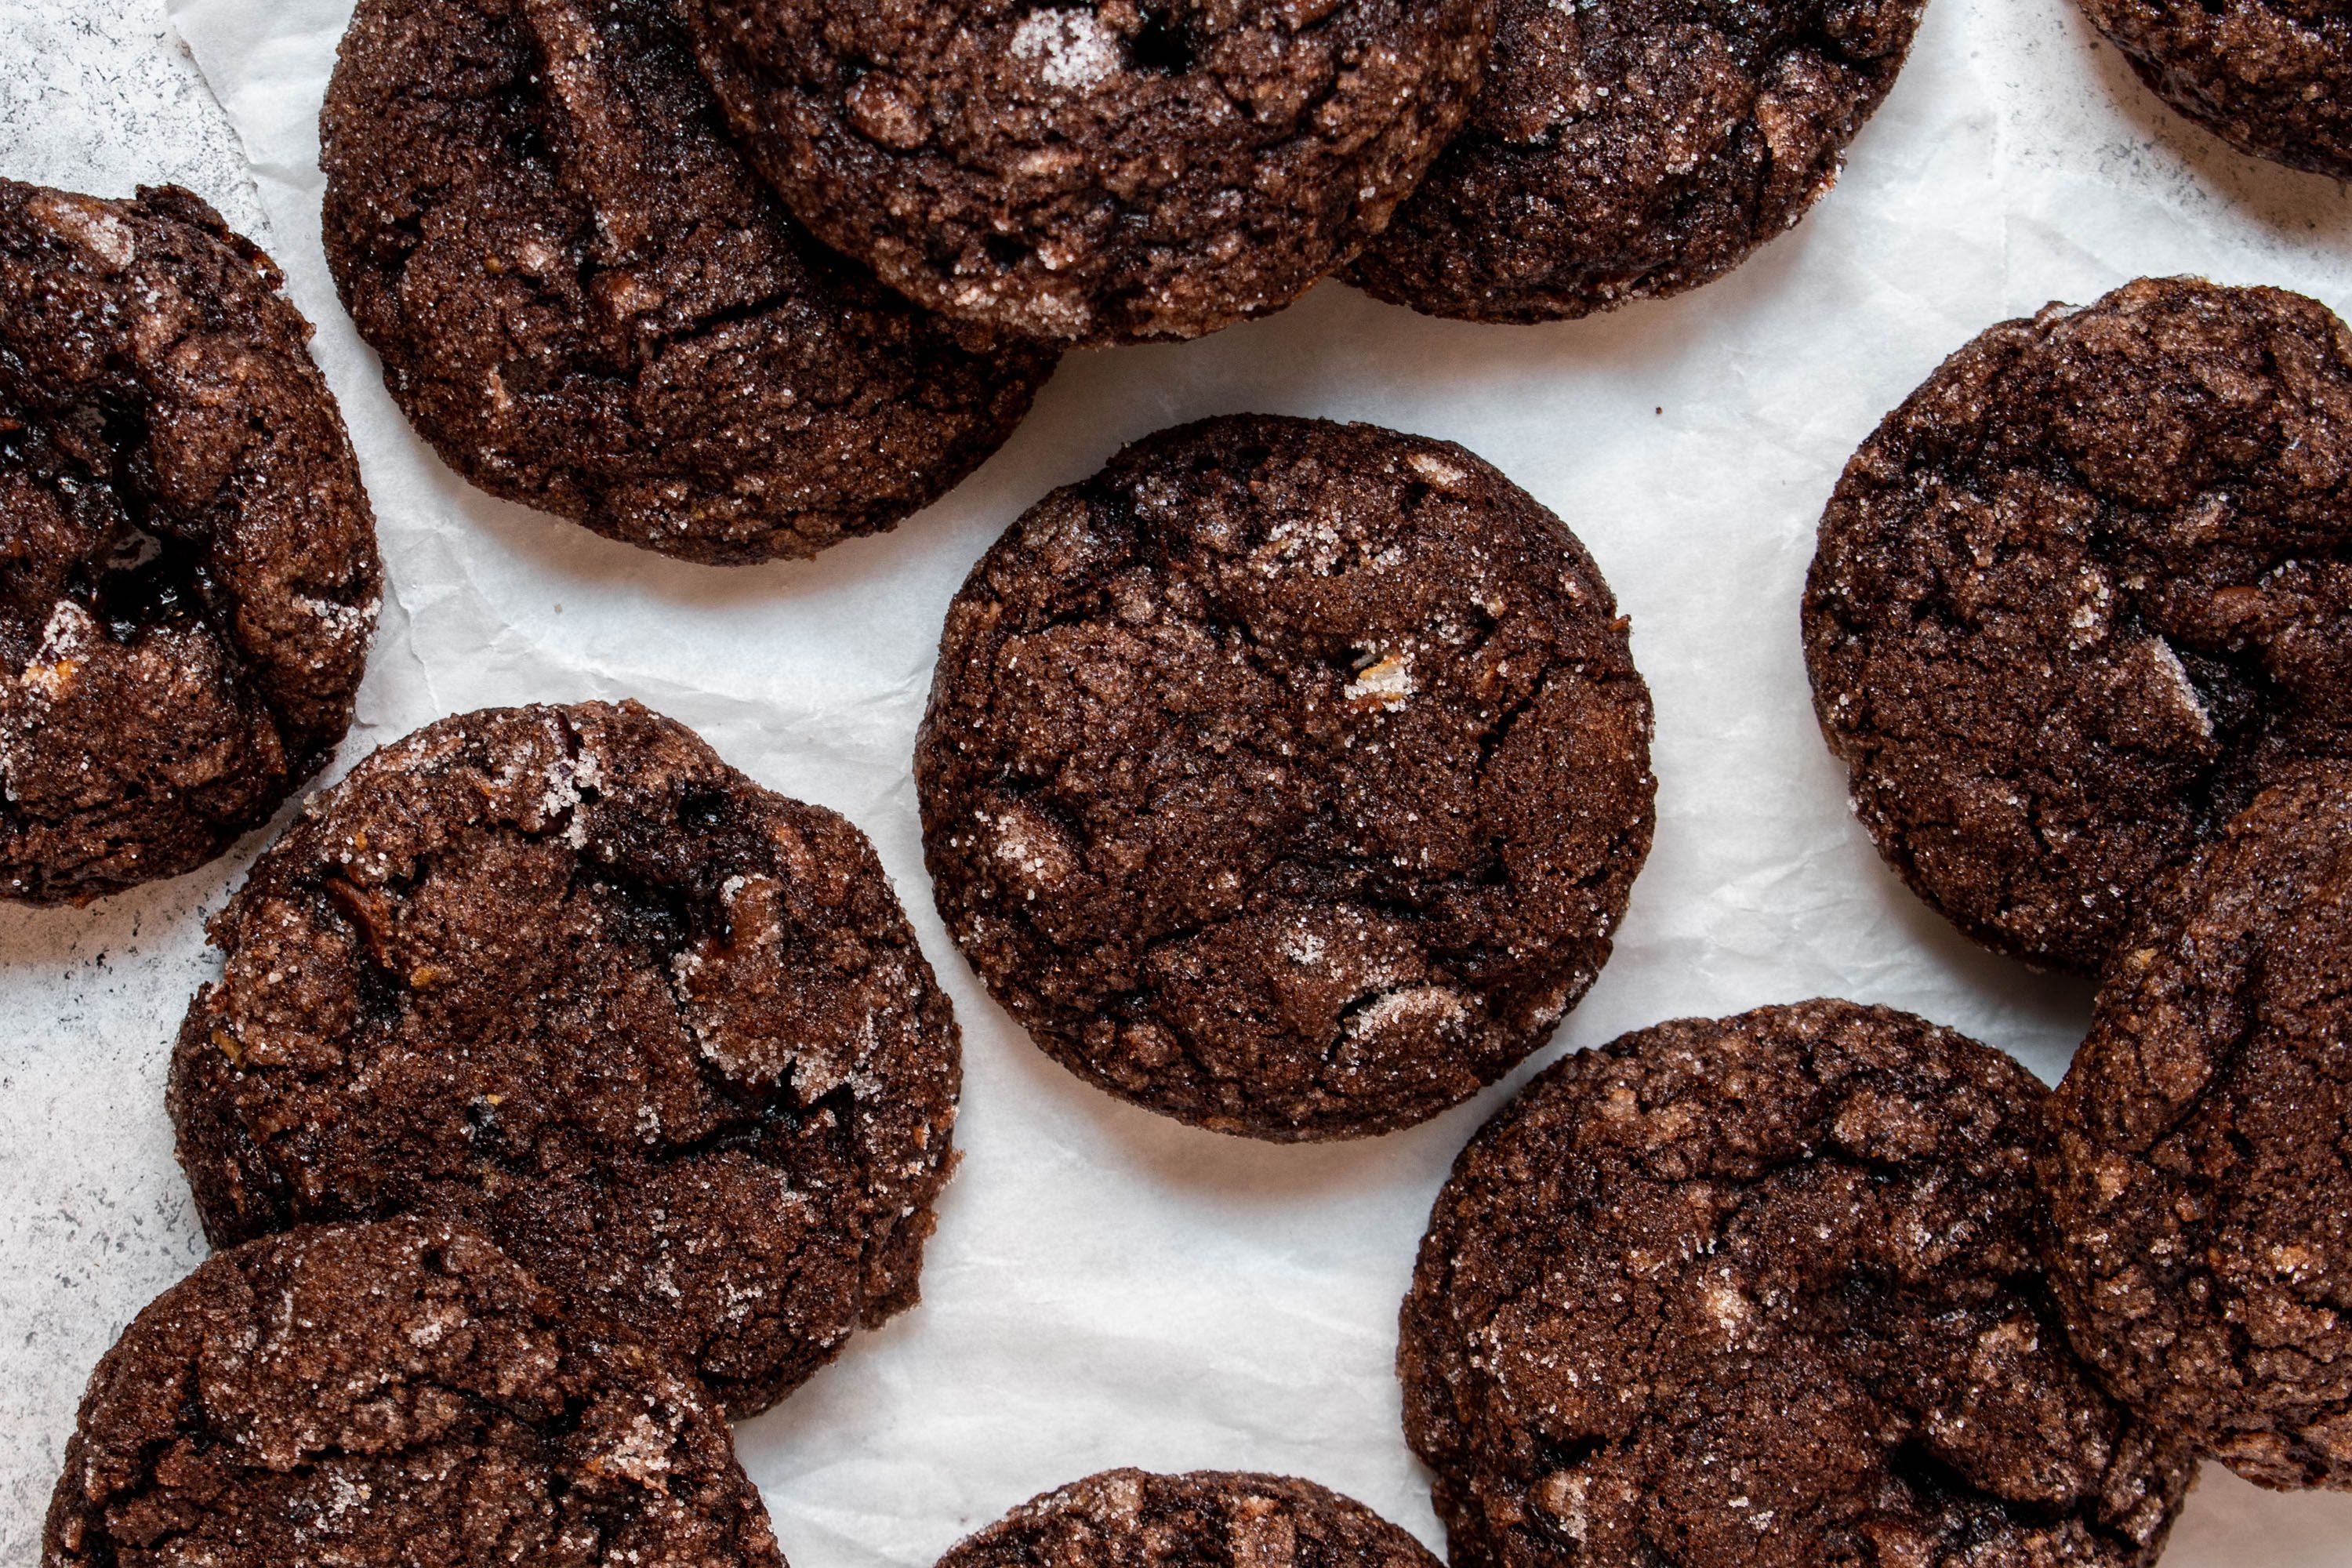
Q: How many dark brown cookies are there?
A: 12